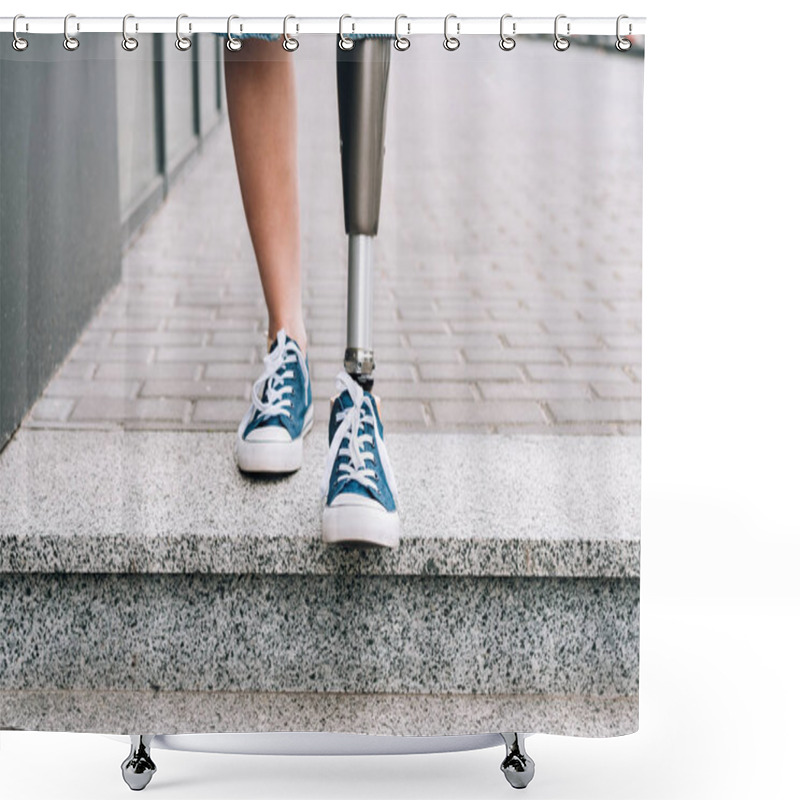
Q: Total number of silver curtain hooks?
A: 12